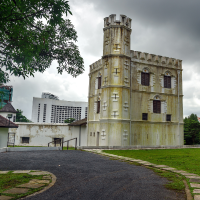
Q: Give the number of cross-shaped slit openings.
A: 14